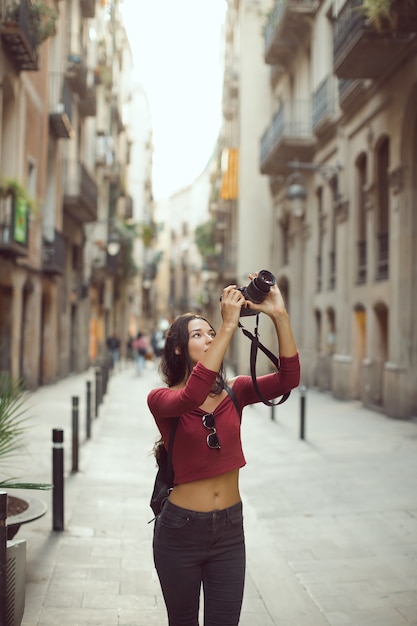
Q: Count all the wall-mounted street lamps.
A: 2